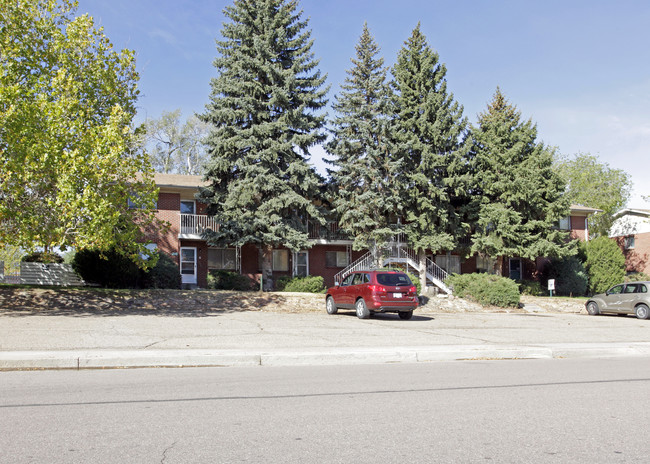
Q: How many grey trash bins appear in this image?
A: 0